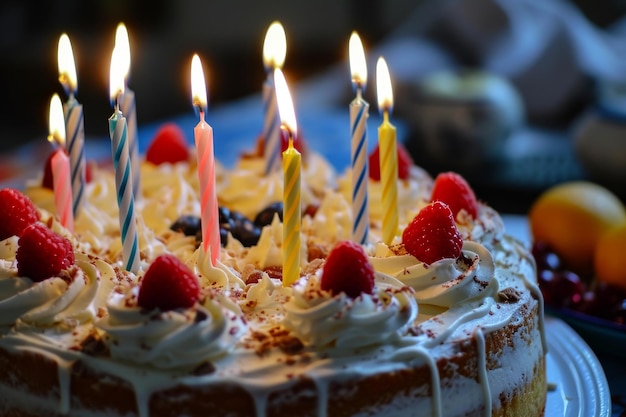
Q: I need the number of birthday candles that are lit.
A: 9